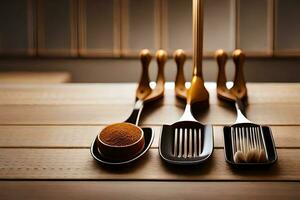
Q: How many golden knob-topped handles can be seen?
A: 5